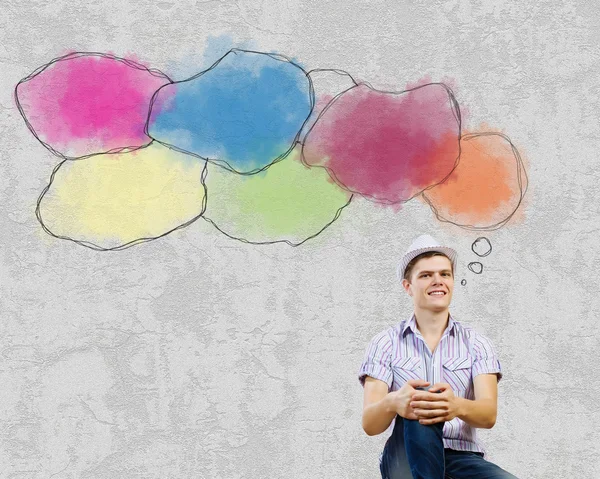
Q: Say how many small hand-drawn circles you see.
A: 3